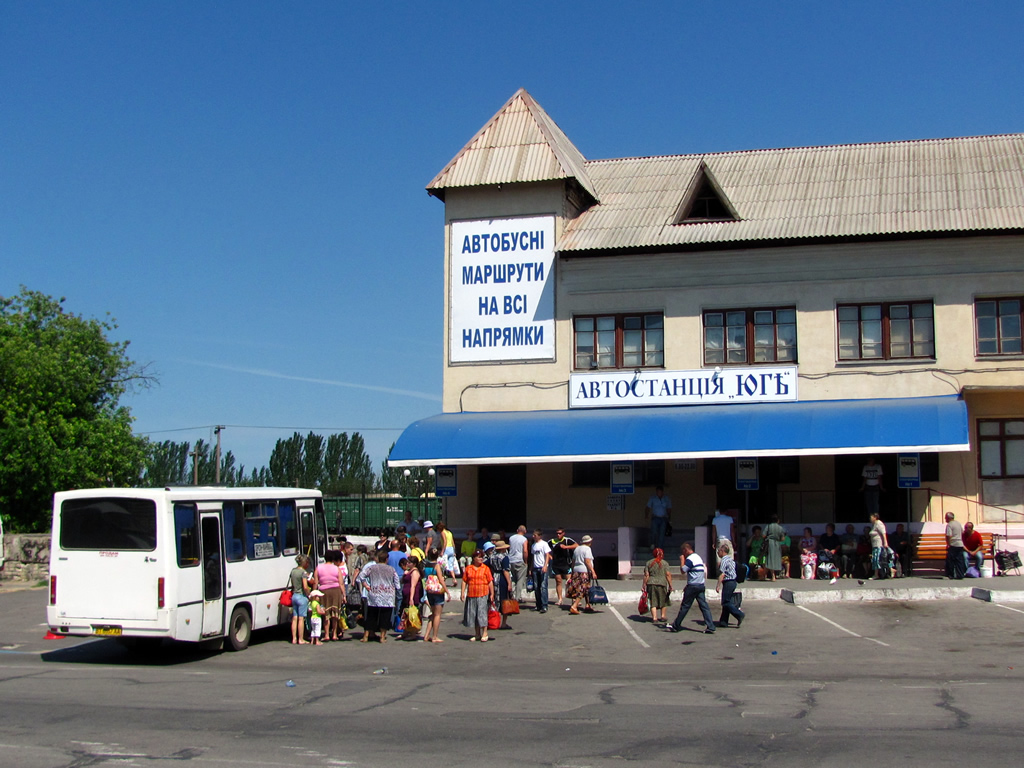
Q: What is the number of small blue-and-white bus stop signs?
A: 4